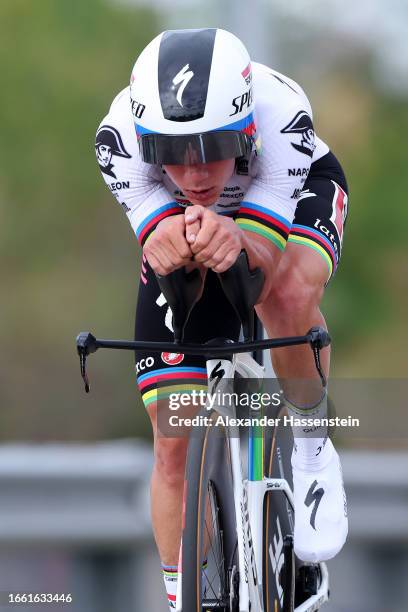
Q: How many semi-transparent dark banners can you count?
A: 1